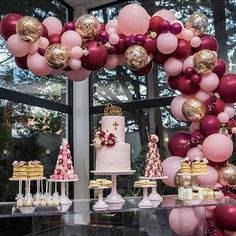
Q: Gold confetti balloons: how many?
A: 9